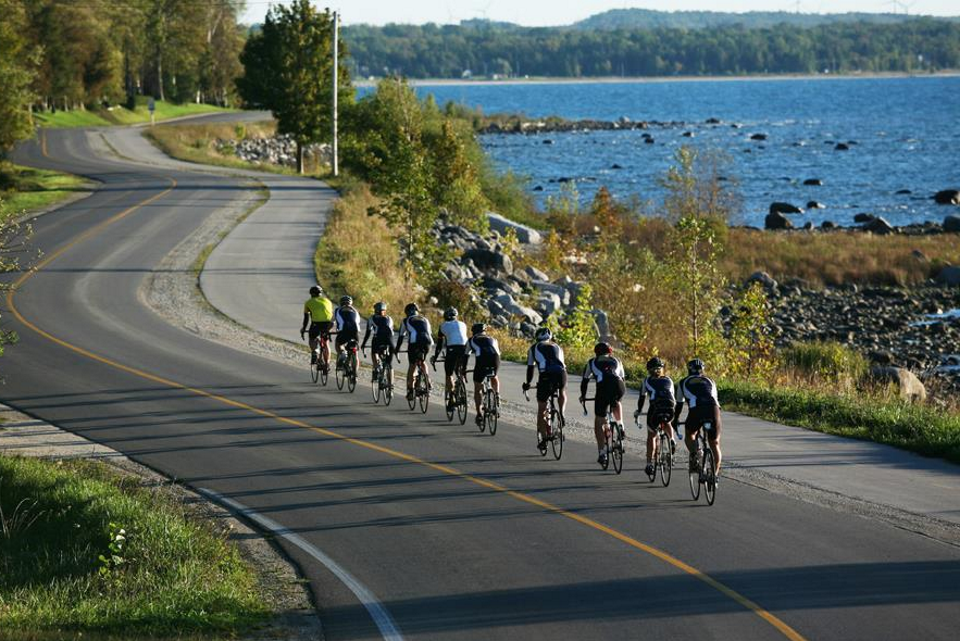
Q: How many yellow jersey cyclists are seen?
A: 1